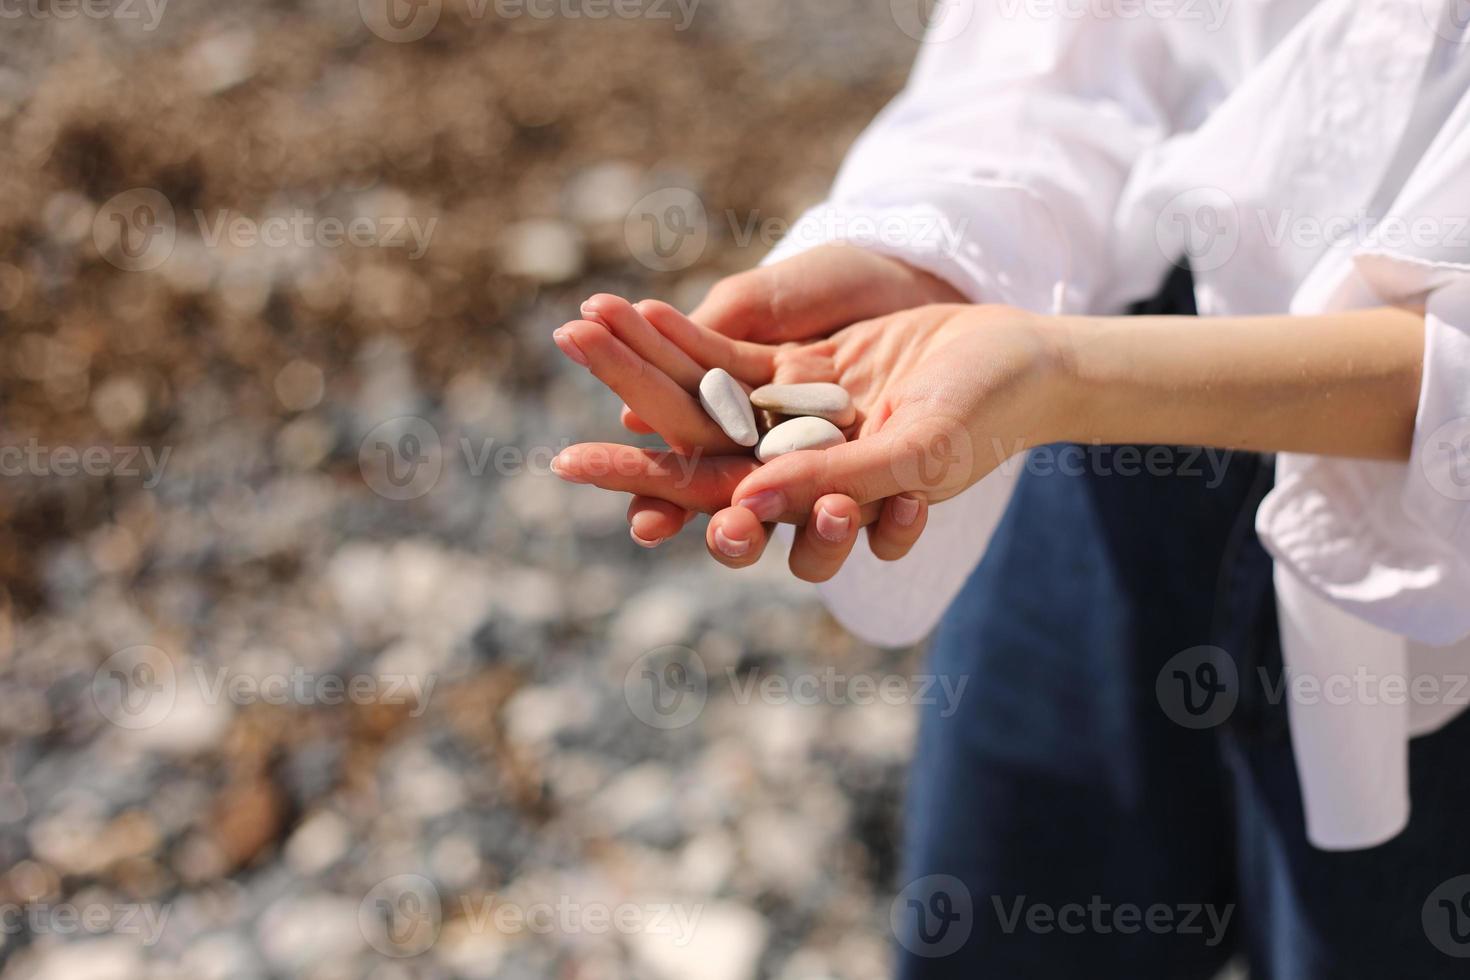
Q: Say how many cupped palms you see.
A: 2